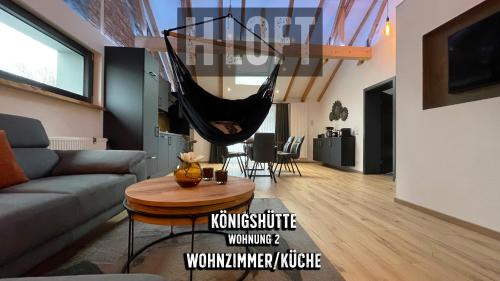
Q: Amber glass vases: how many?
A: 1